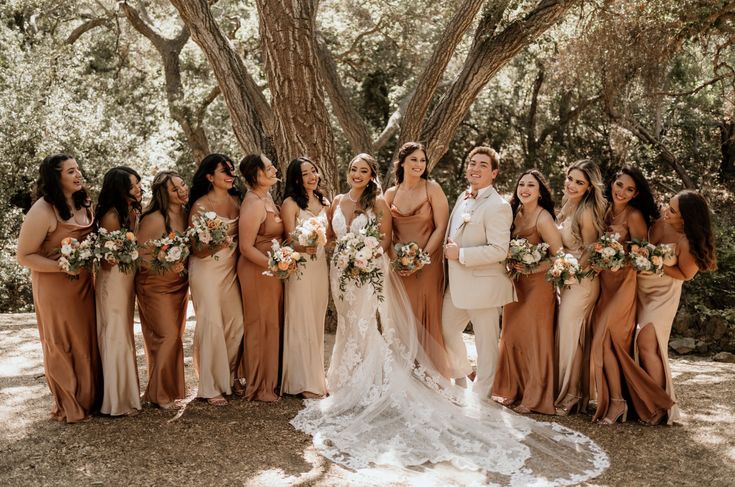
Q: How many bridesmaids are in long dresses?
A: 11